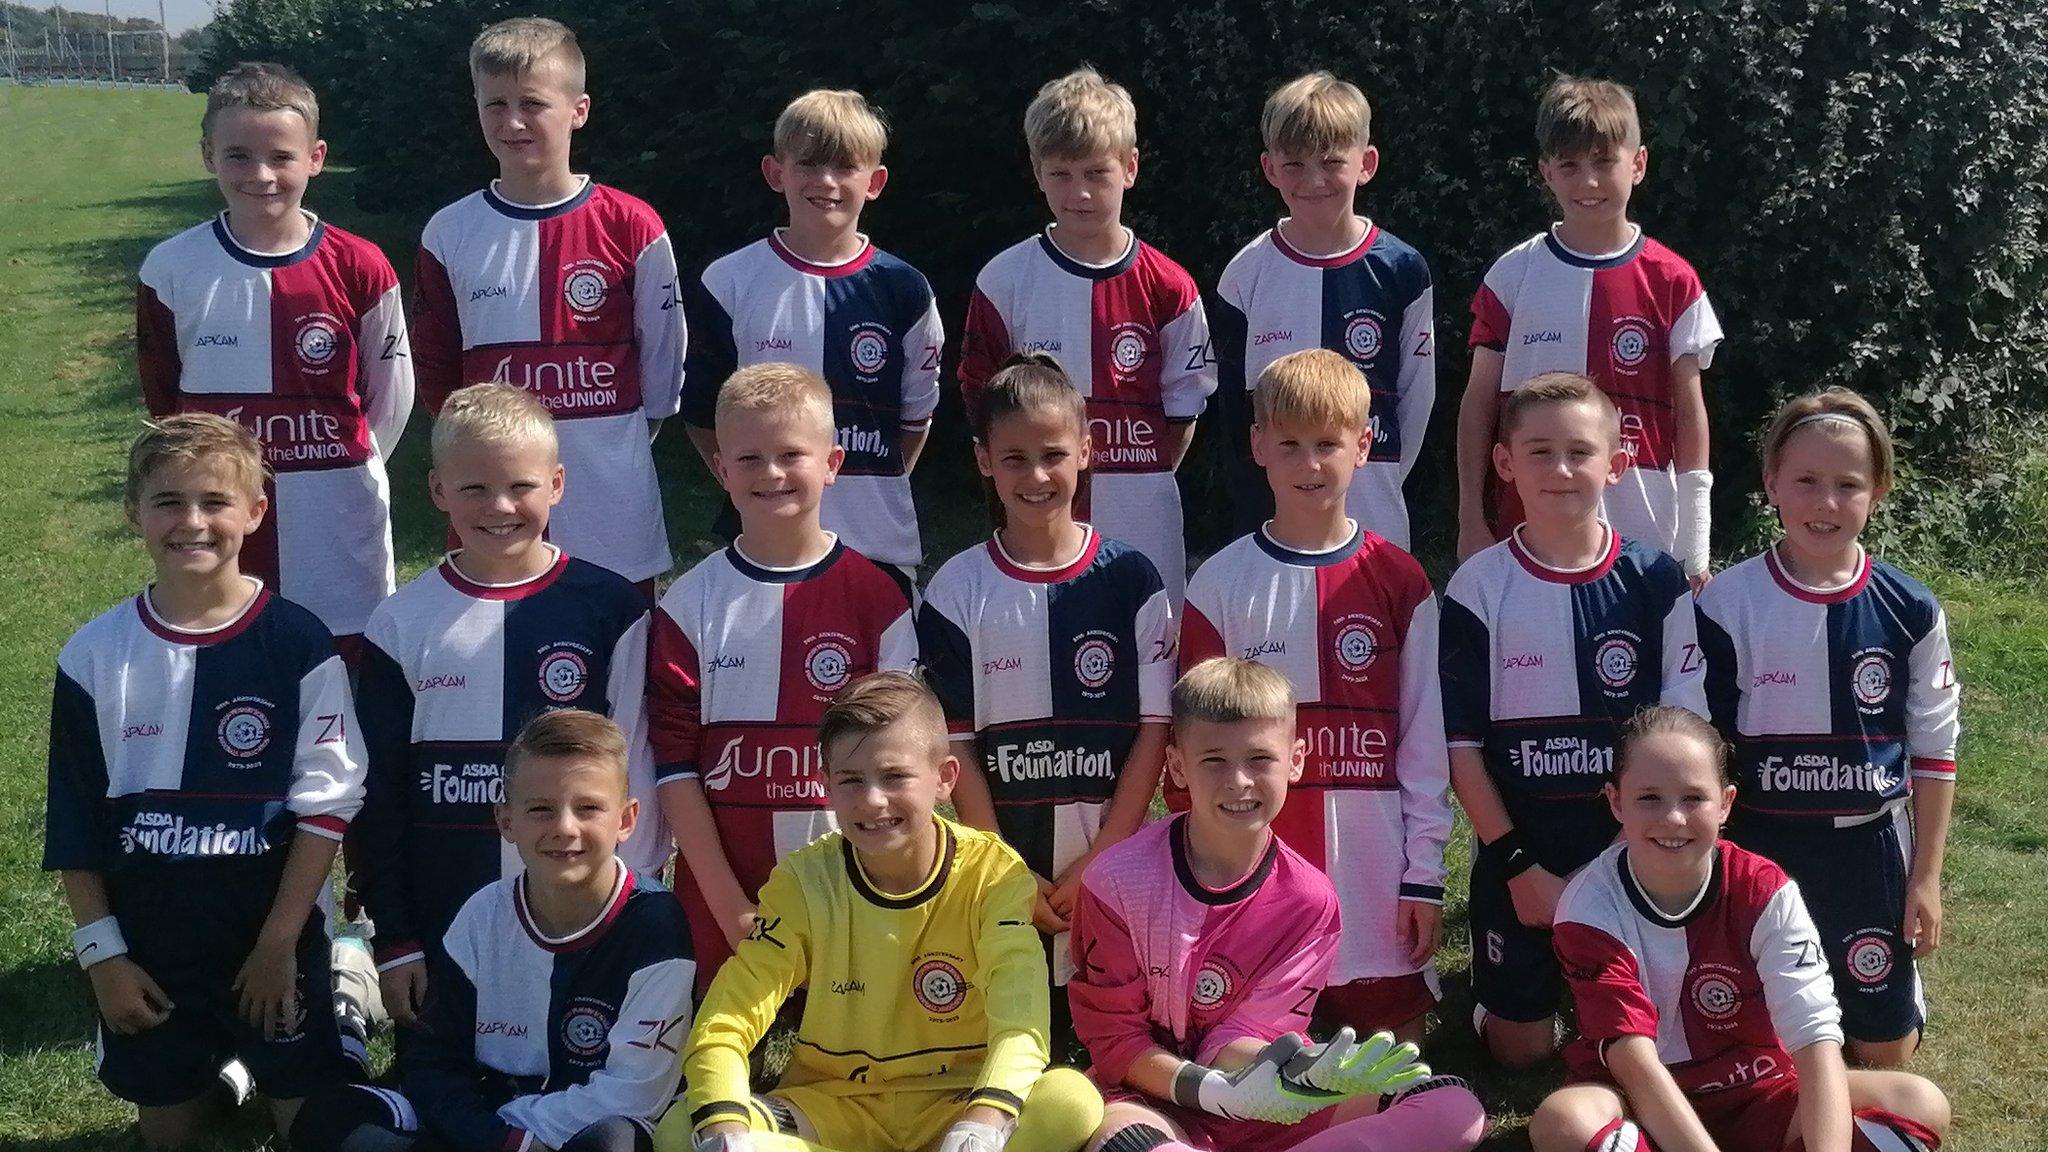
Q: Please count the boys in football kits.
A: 14